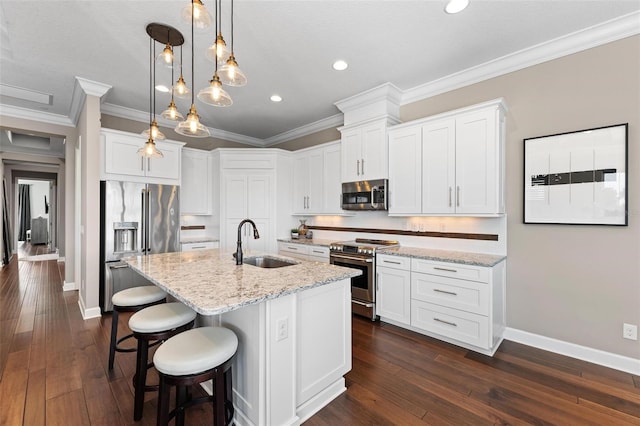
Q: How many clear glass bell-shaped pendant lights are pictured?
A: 10